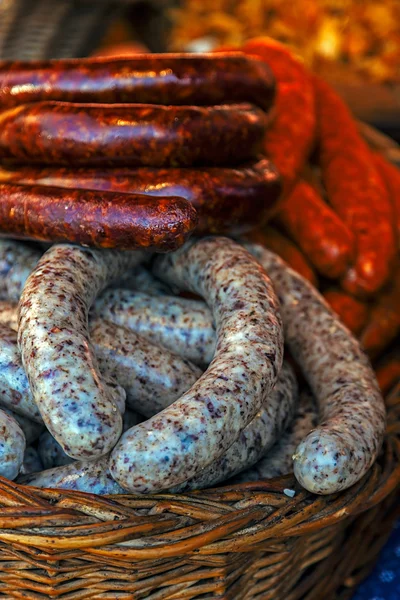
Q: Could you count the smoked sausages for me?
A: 4